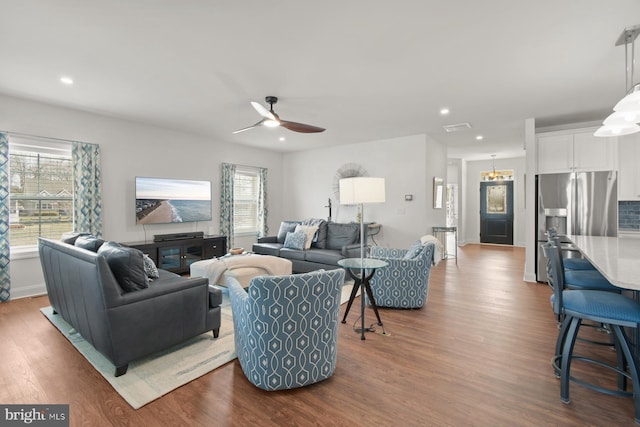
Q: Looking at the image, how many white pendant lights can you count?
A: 3